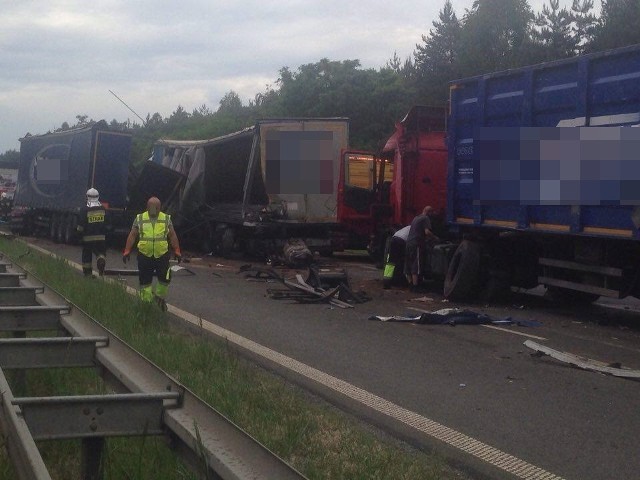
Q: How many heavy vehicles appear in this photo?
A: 3